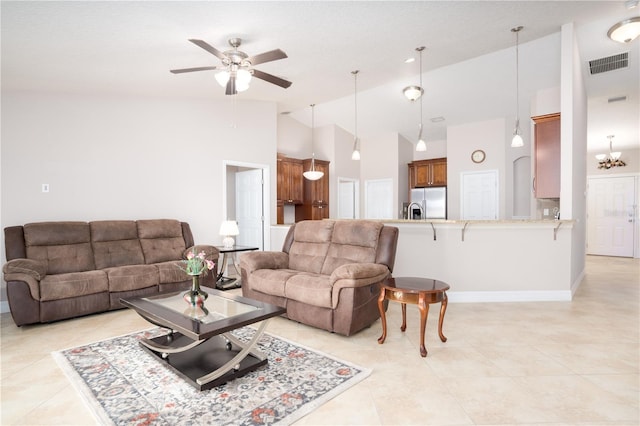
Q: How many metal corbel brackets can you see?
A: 3